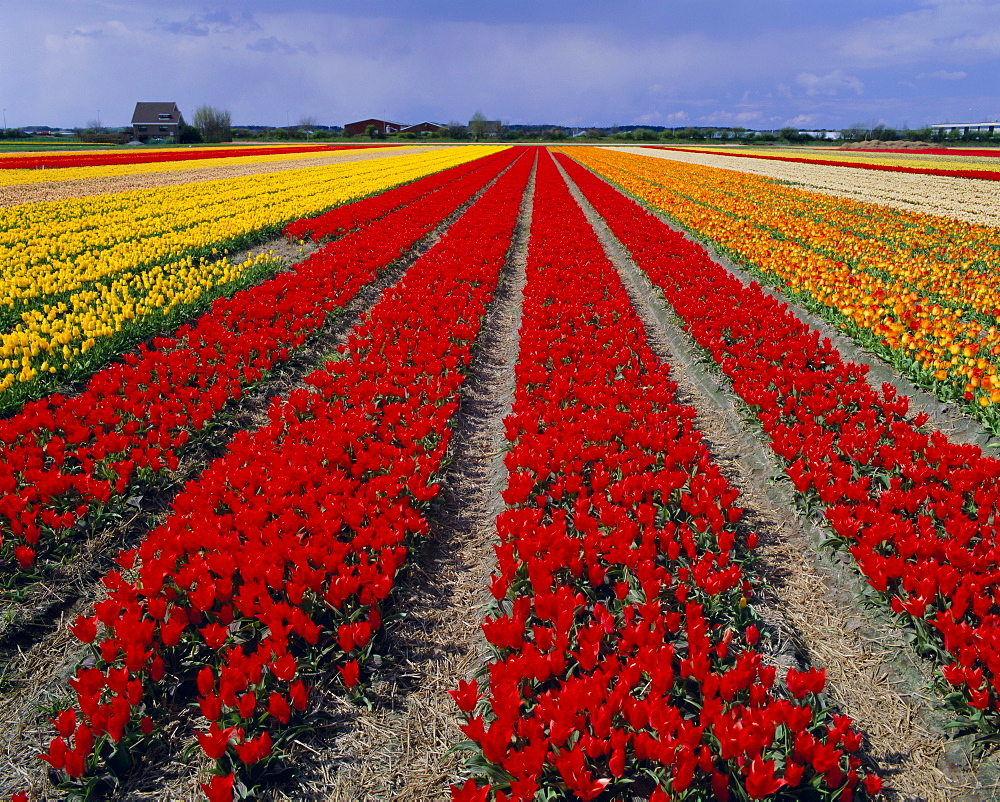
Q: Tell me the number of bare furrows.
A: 4